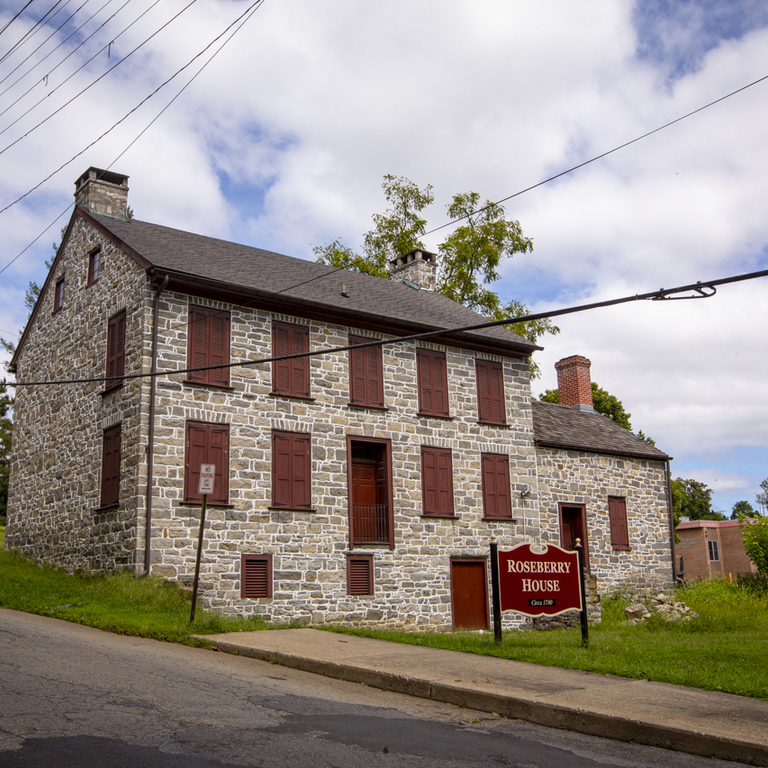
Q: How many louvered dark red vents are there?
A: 2